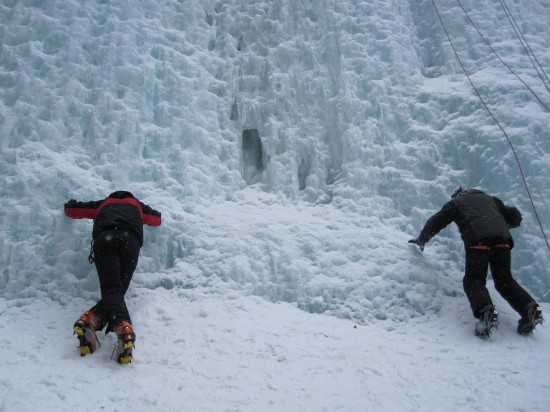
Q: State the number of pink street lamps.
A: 0